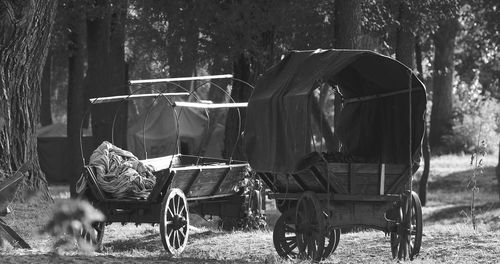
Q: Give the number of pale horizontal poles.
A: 3